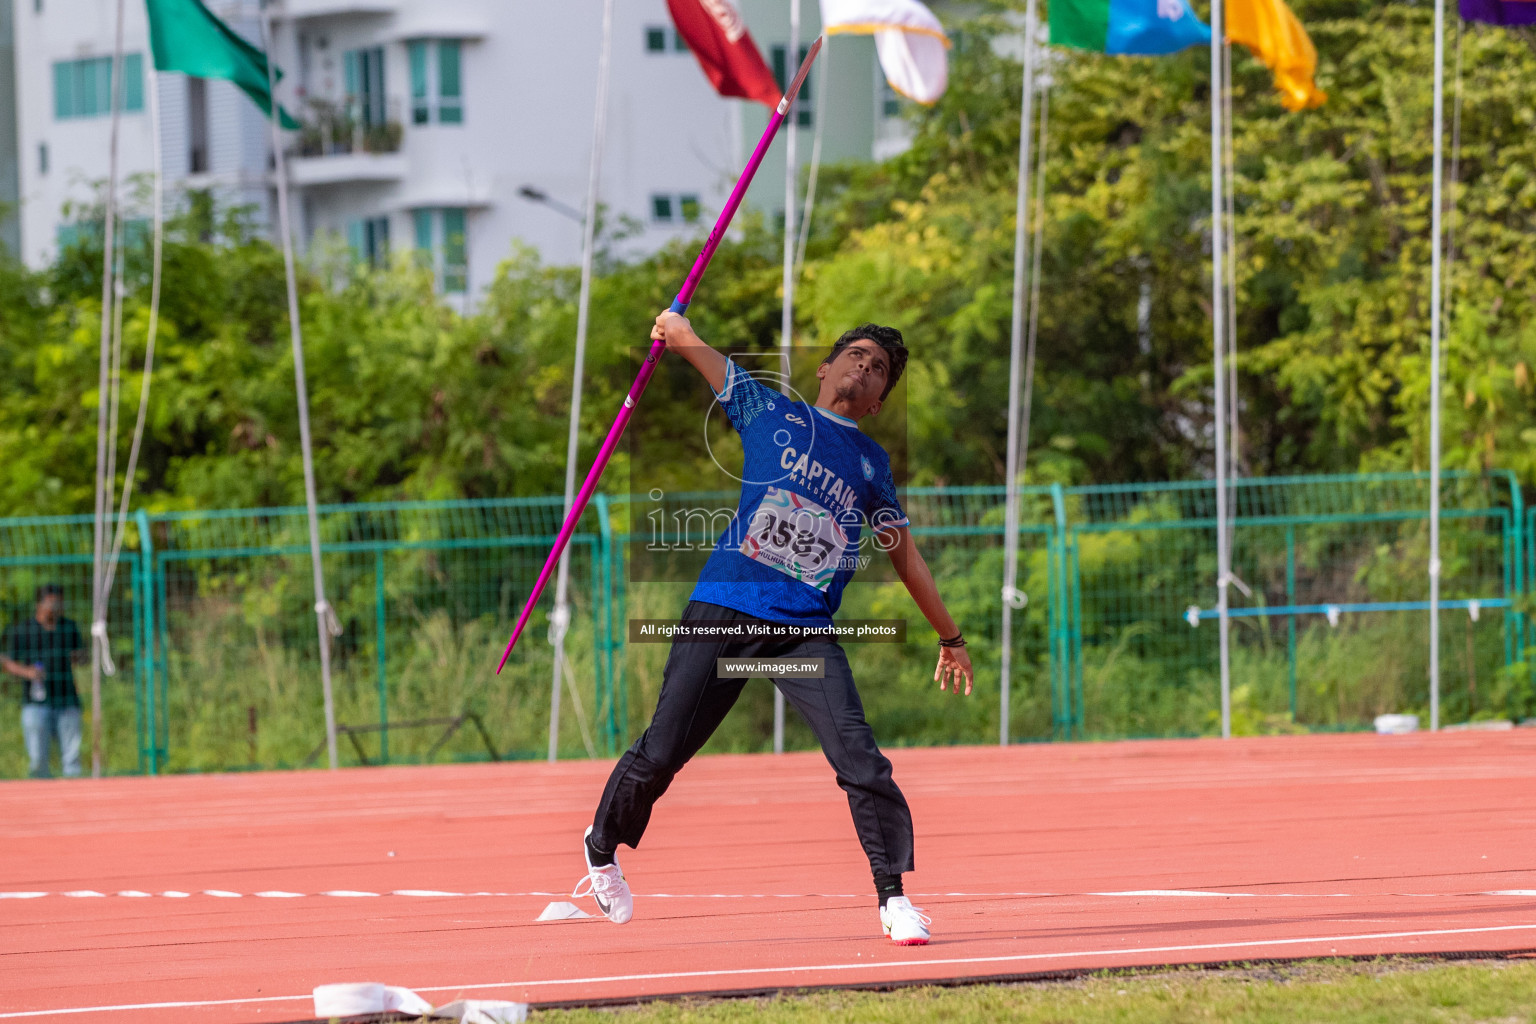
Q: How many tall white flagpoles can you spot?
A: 7